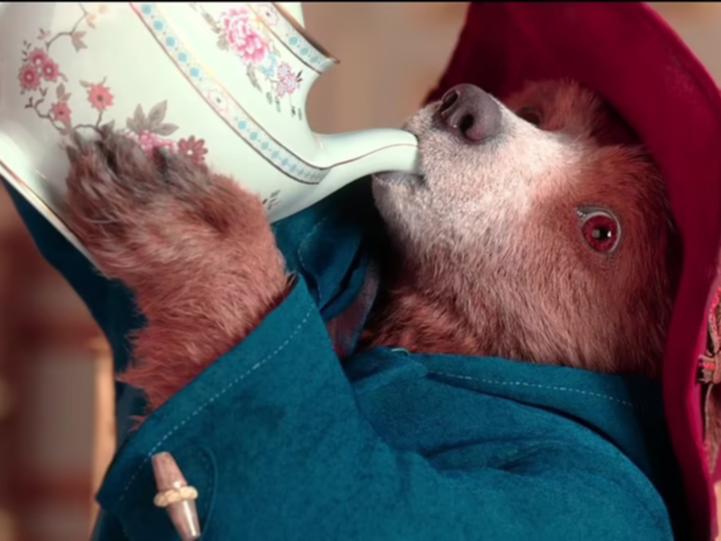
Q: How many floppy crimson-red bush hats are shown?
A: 1